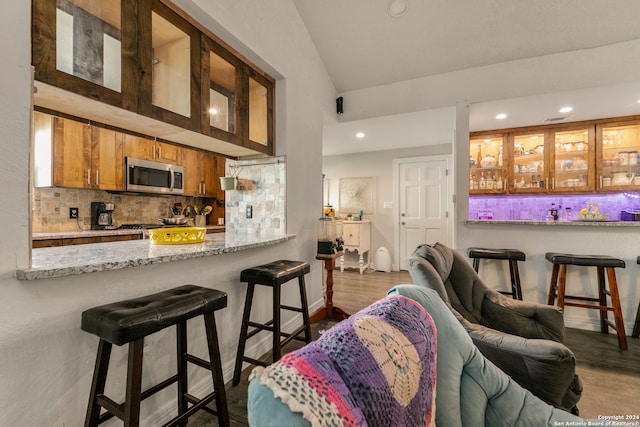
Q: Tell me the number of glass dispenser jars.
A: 2